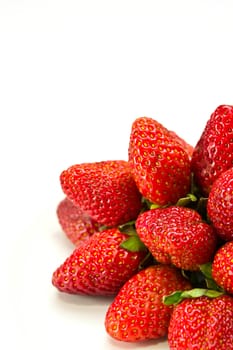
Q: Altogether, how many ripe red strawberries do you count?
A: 11